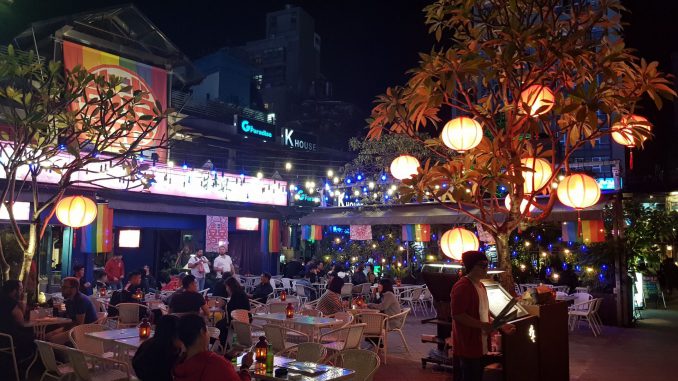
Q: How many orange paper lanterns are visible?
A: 9